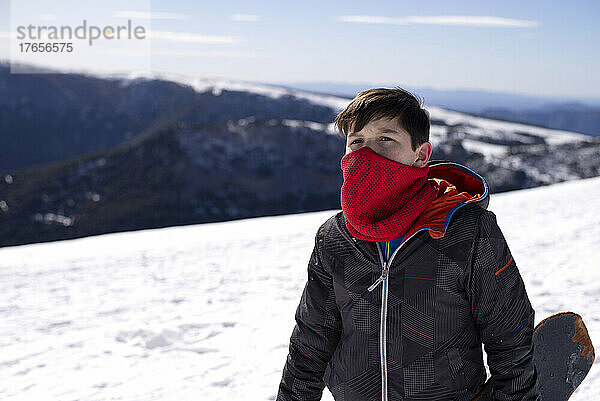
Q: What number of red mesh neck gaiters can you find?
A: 1